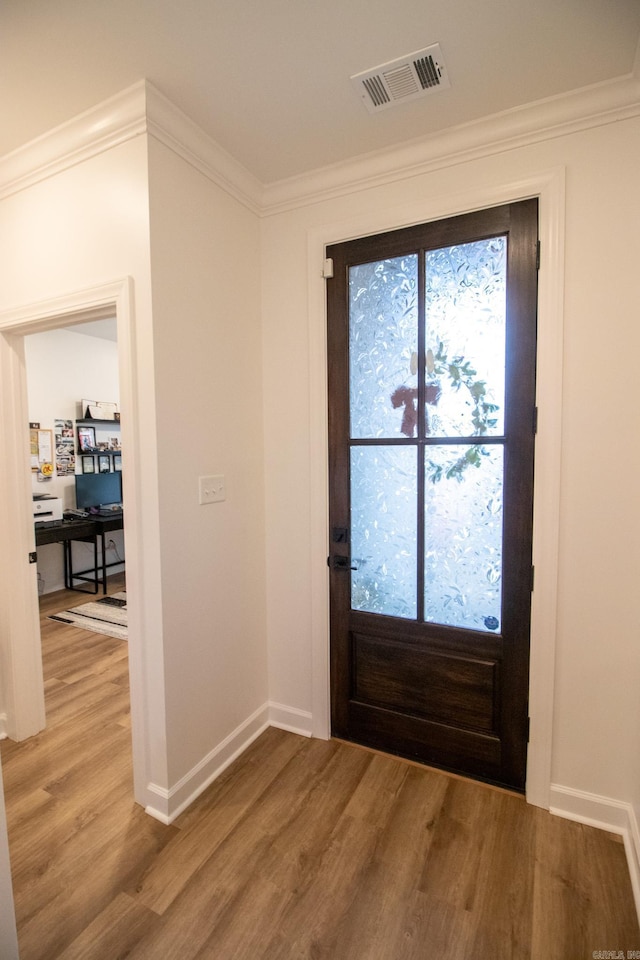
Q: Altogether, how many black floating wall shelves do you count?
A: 2